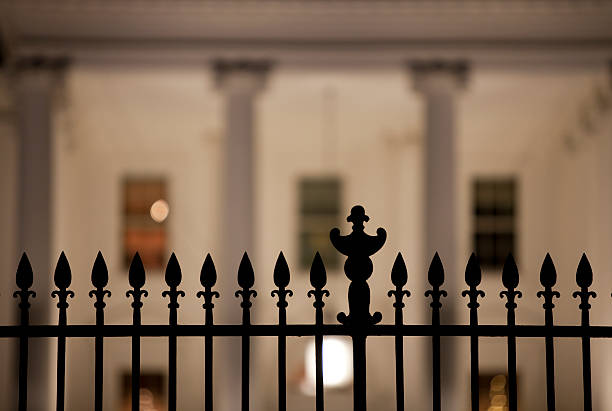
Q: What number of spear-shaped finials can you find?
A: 15